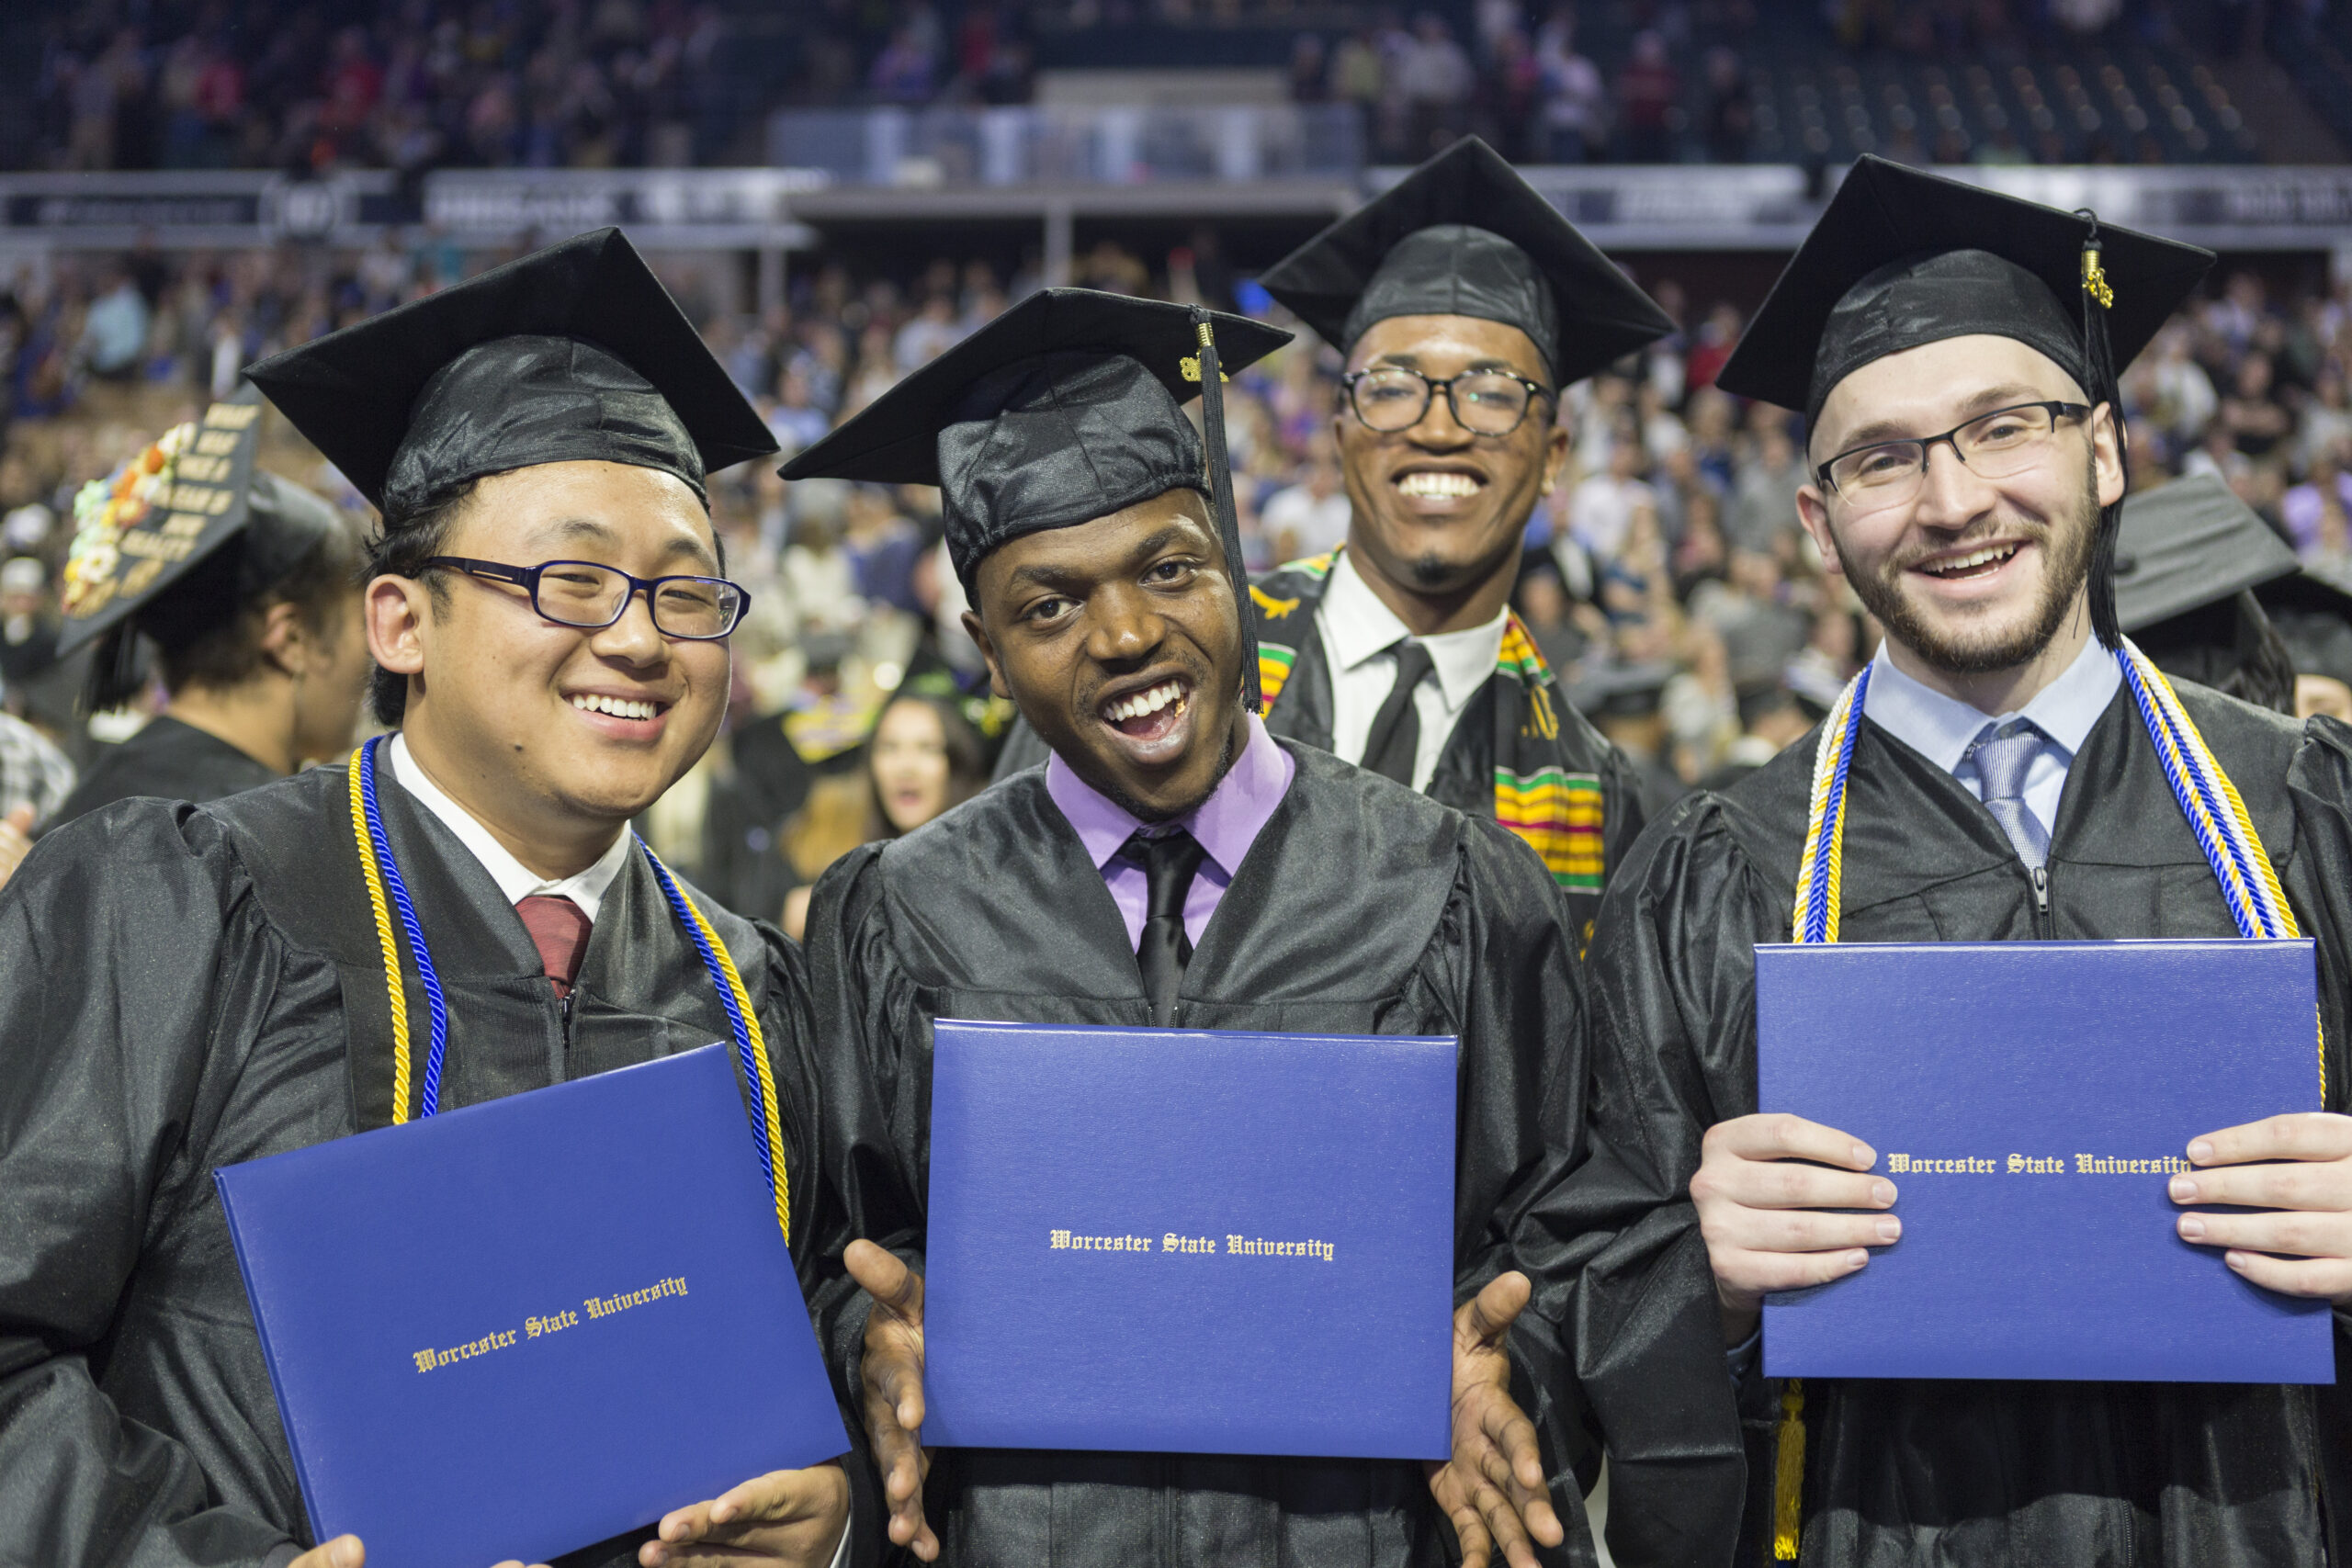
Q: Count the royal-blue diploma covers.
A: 3